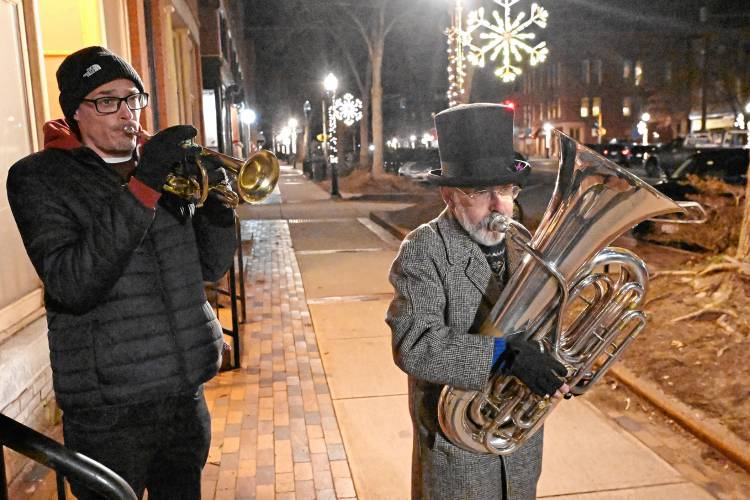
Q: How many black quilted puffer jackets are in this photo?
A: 1